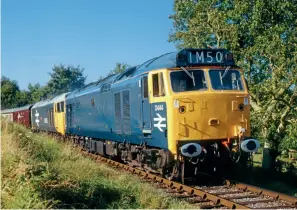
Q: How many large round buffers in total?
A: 2